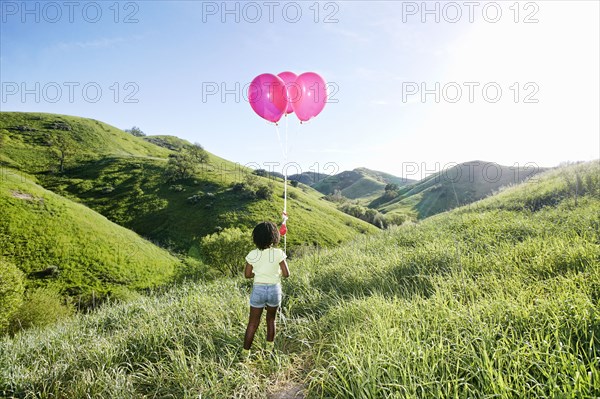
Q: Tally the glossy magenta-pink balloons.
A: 3